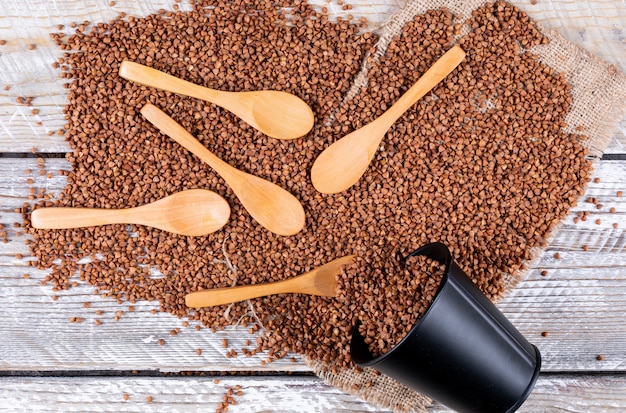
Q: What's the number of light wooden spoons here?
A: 5